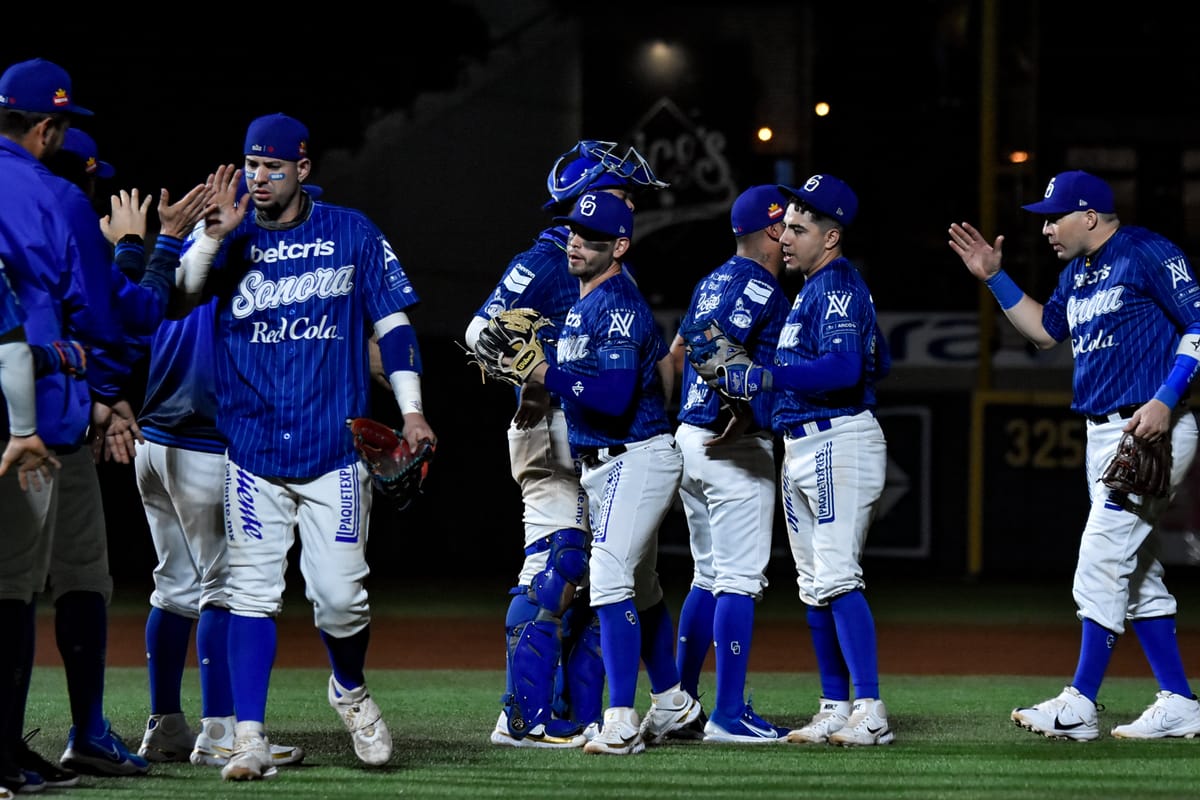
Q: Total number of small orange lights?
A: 3